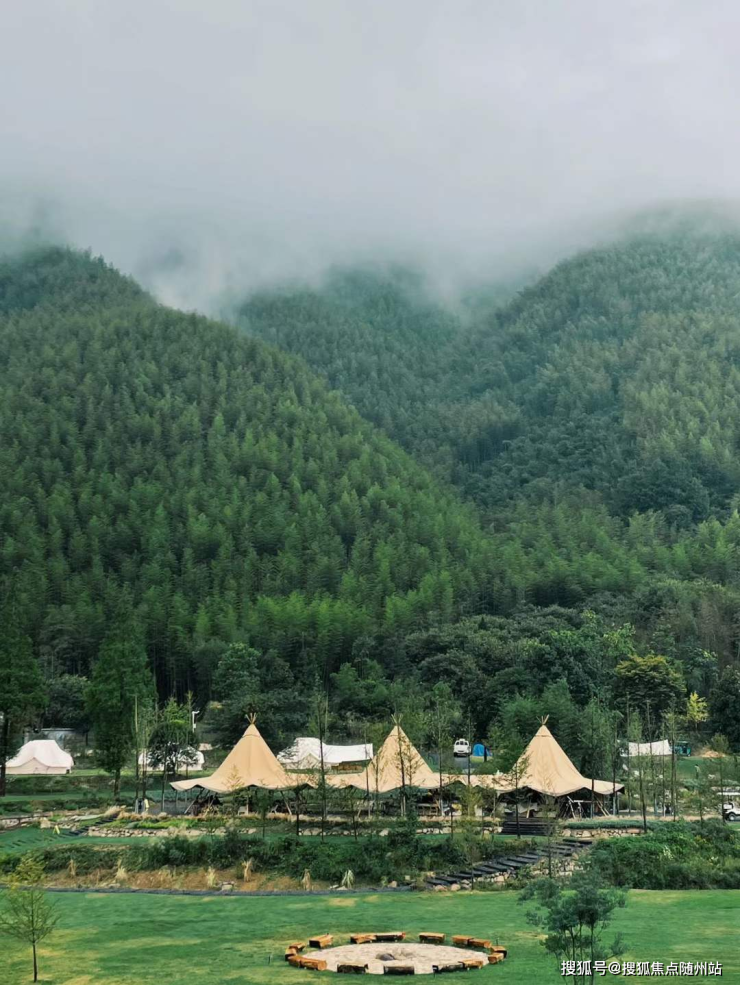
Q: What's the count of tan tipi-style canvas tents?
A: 3